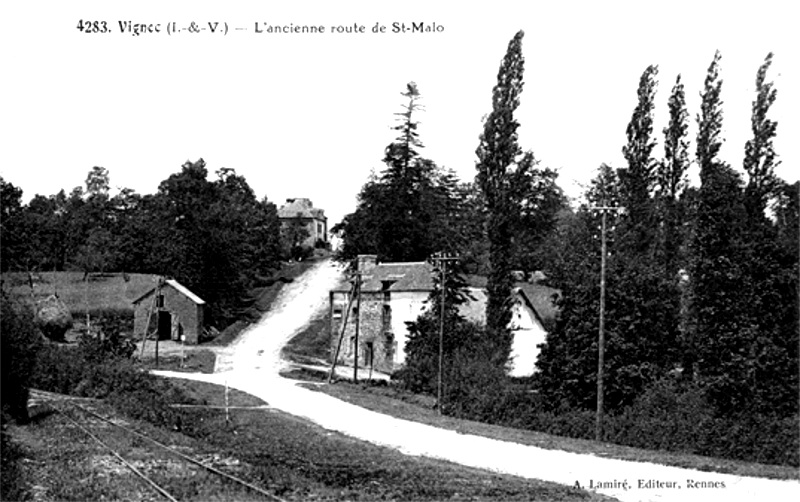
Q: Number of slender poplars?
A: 5